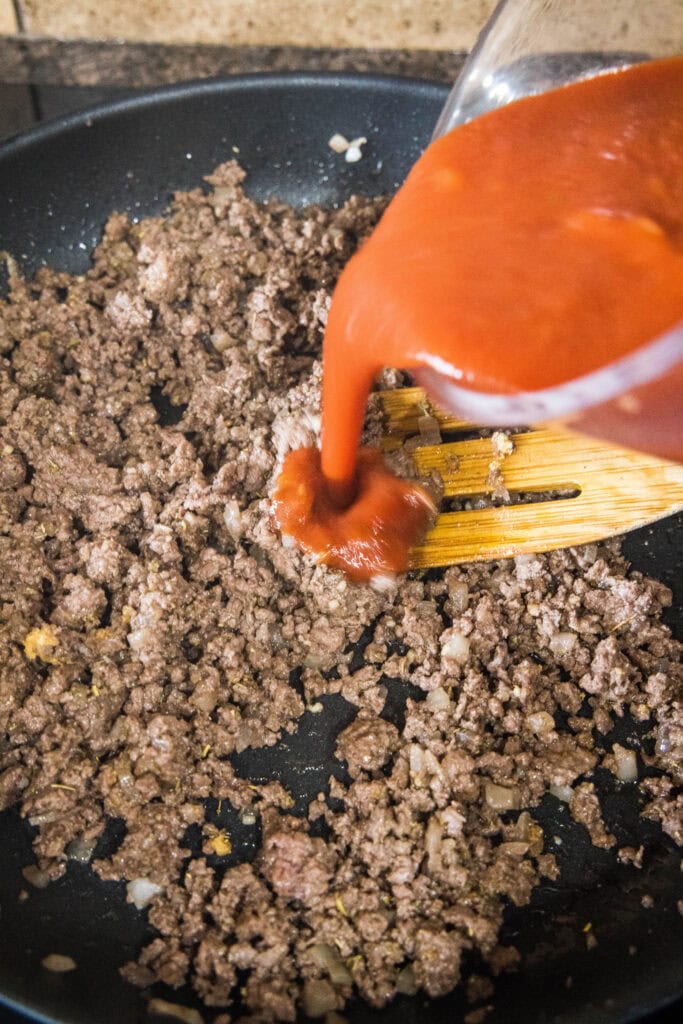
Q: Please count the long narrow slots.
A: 2